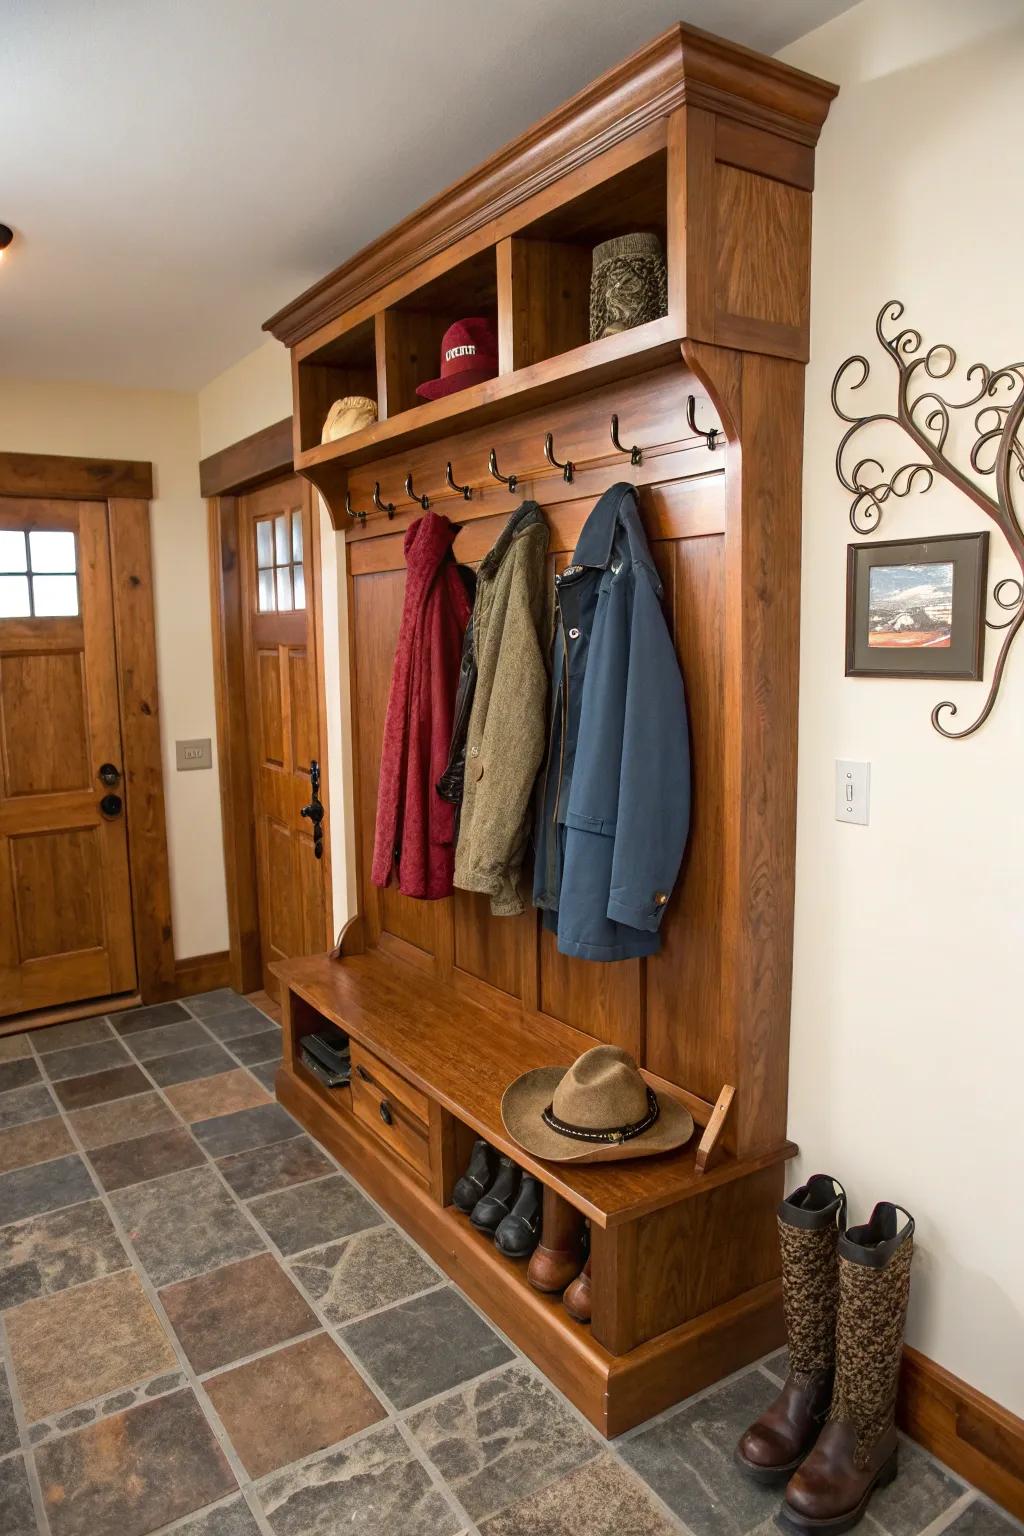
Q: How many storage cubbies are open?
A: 5